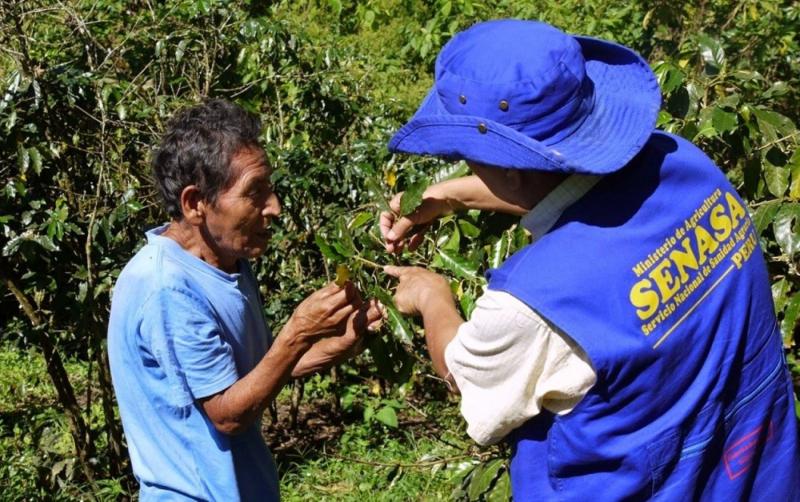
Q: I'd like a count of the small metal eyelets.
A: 3